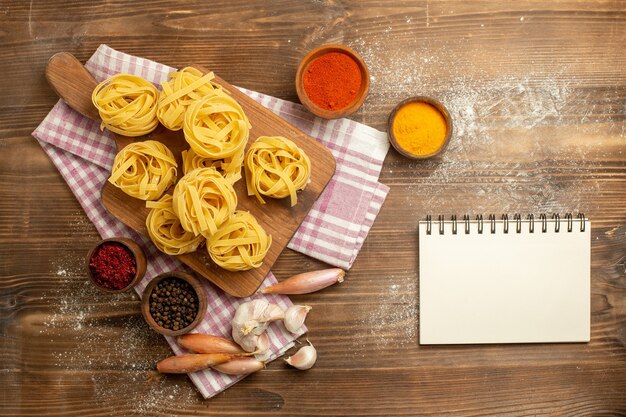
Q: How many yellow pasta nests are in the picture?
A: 9